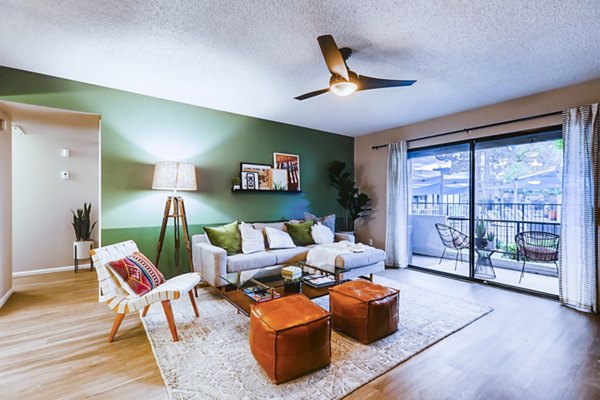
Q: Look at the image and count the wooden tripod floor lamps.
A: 1